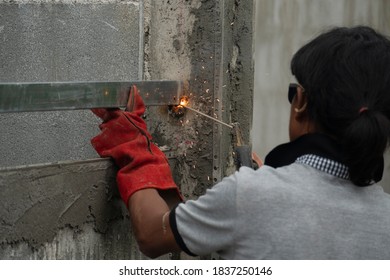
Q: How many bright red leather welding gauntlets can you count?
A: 1